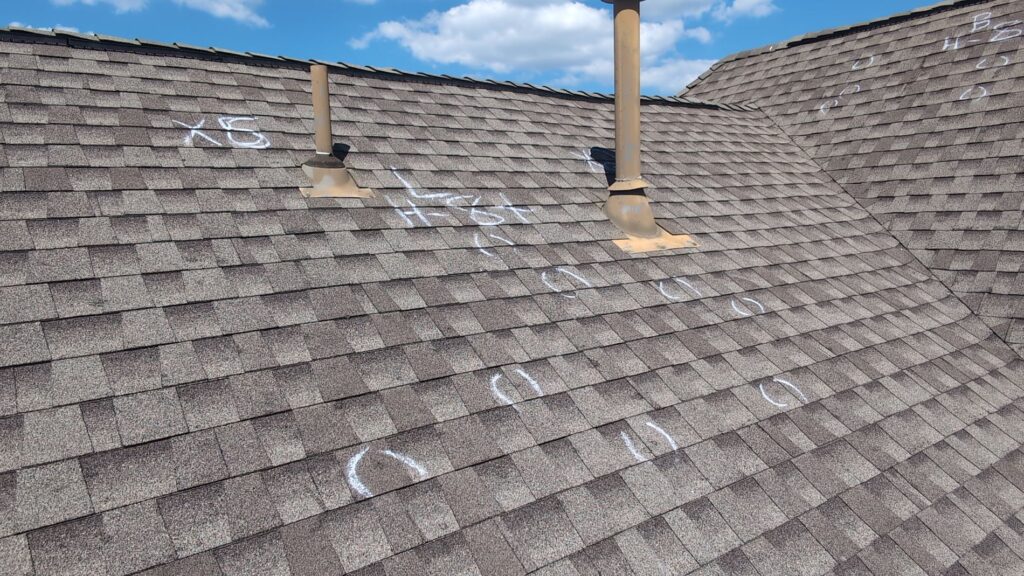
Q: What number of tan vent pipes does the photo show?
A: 2